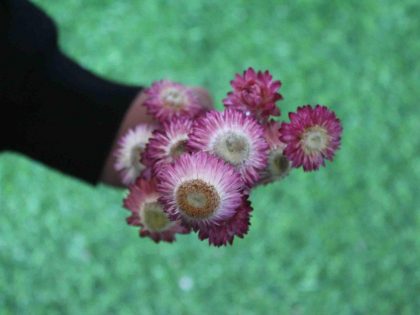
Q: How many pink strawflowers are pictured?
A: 10